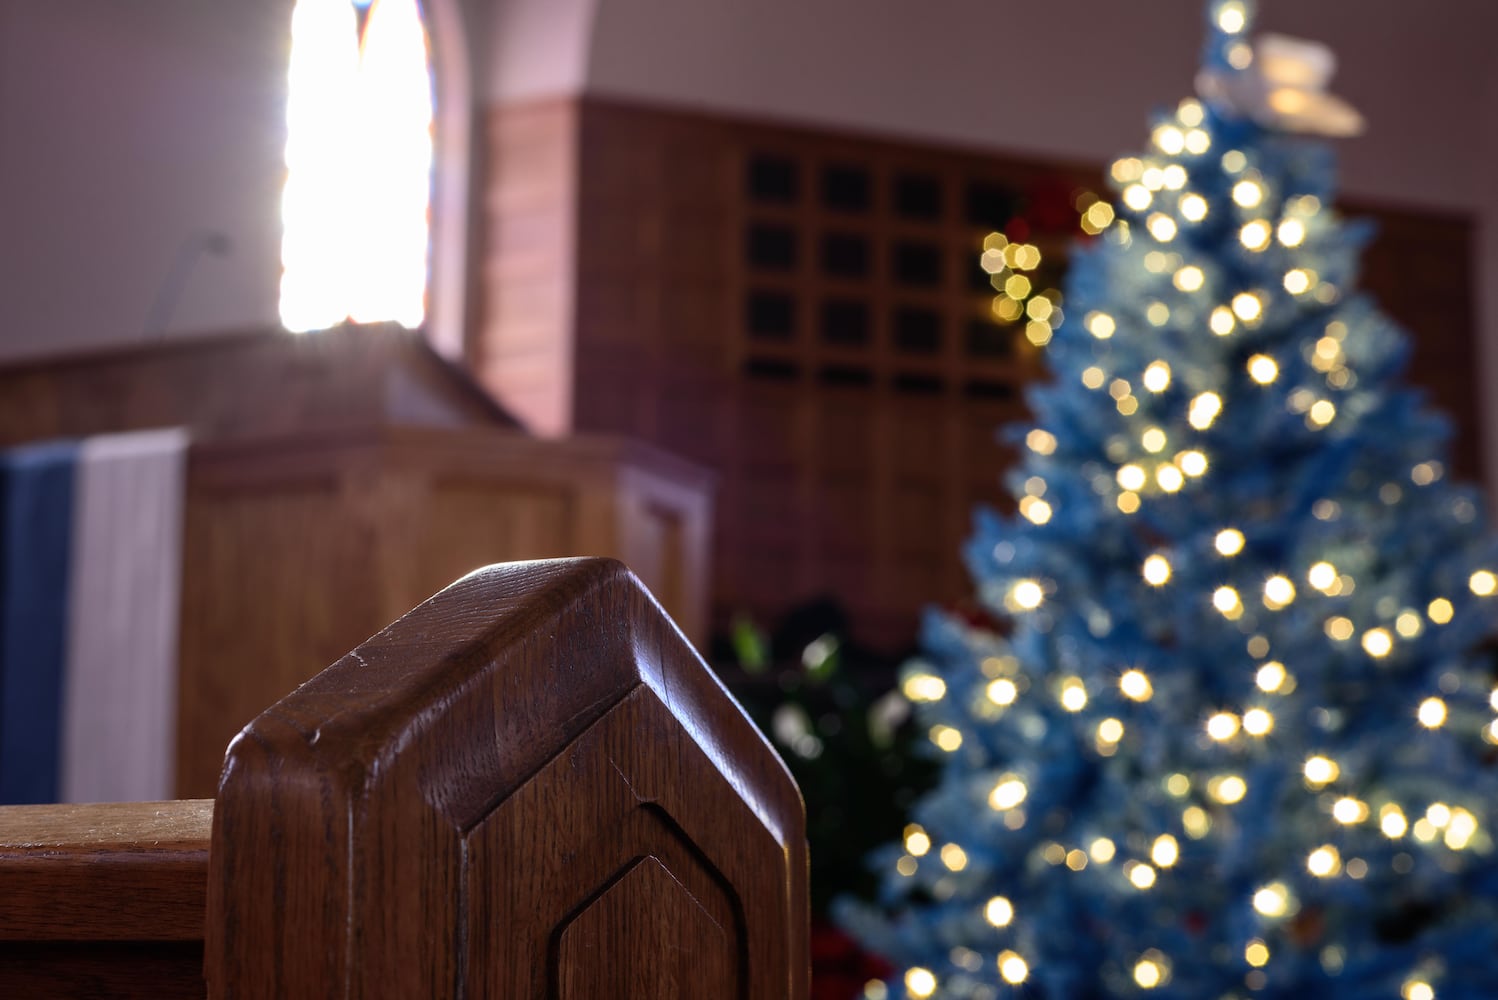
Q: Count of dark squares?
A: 12